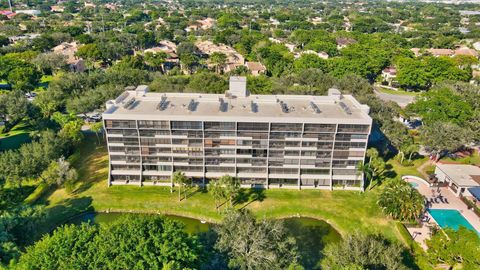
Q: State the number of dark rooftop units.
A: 8